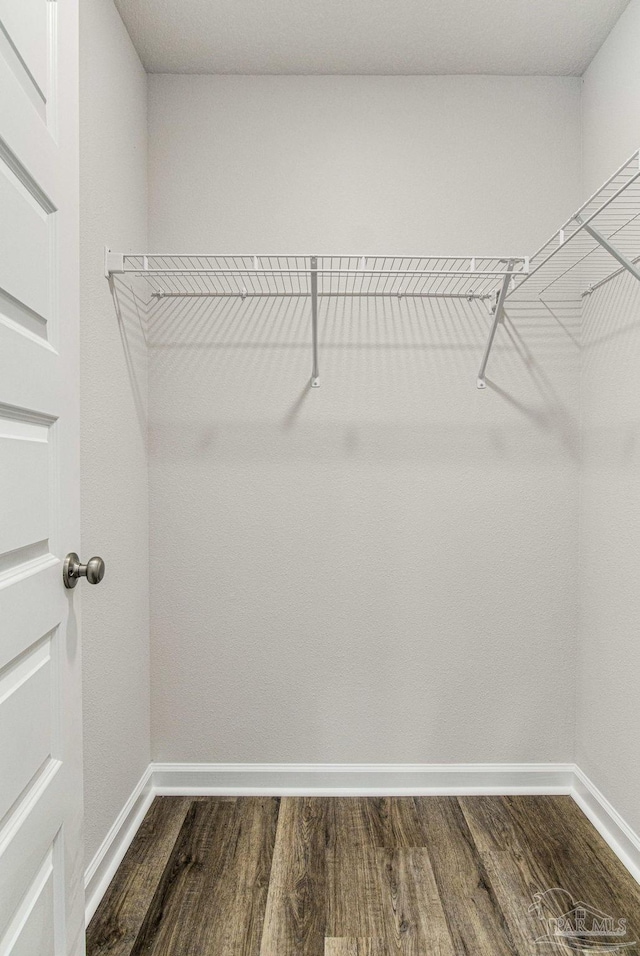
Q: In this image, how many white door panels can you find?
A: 5